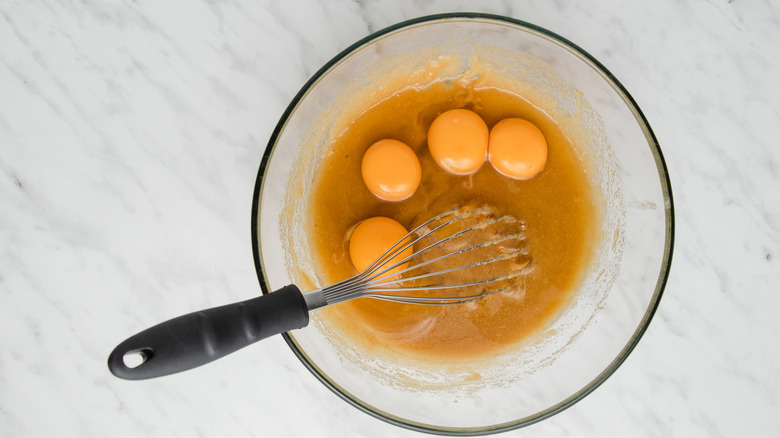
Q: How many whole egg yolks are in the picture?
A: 4